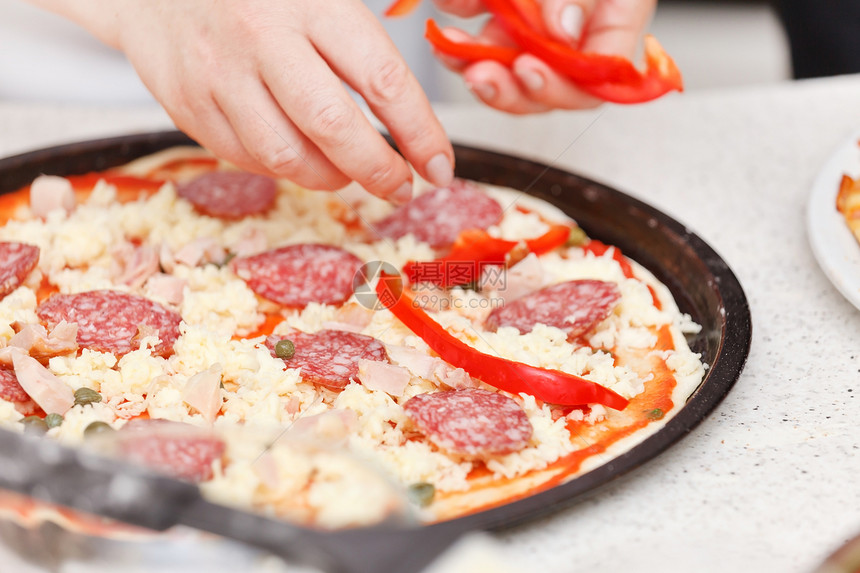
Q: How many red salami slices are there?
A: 10